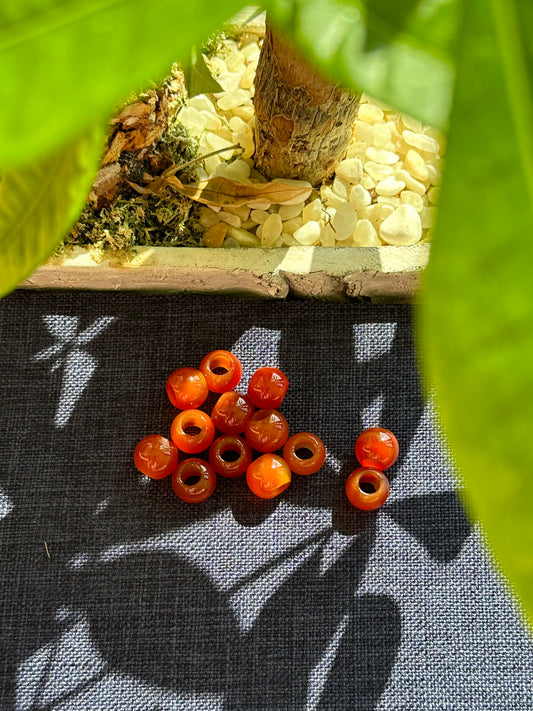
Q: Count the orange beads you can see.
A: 13